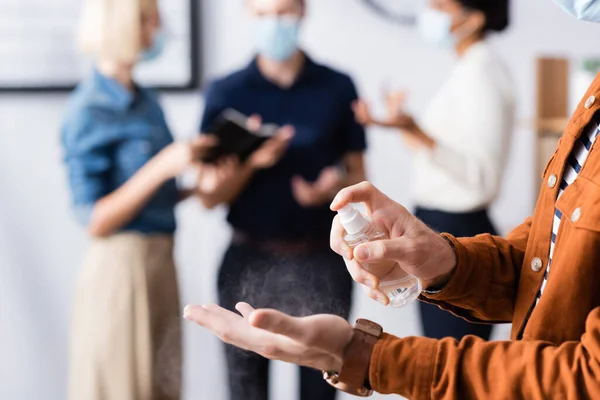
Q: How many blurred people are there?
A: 3